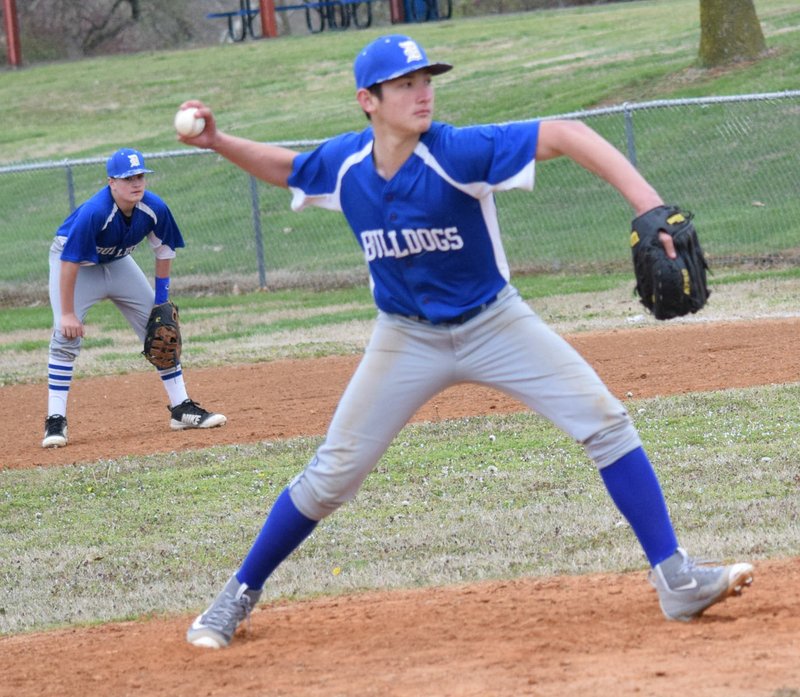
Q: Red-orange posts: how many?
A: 3